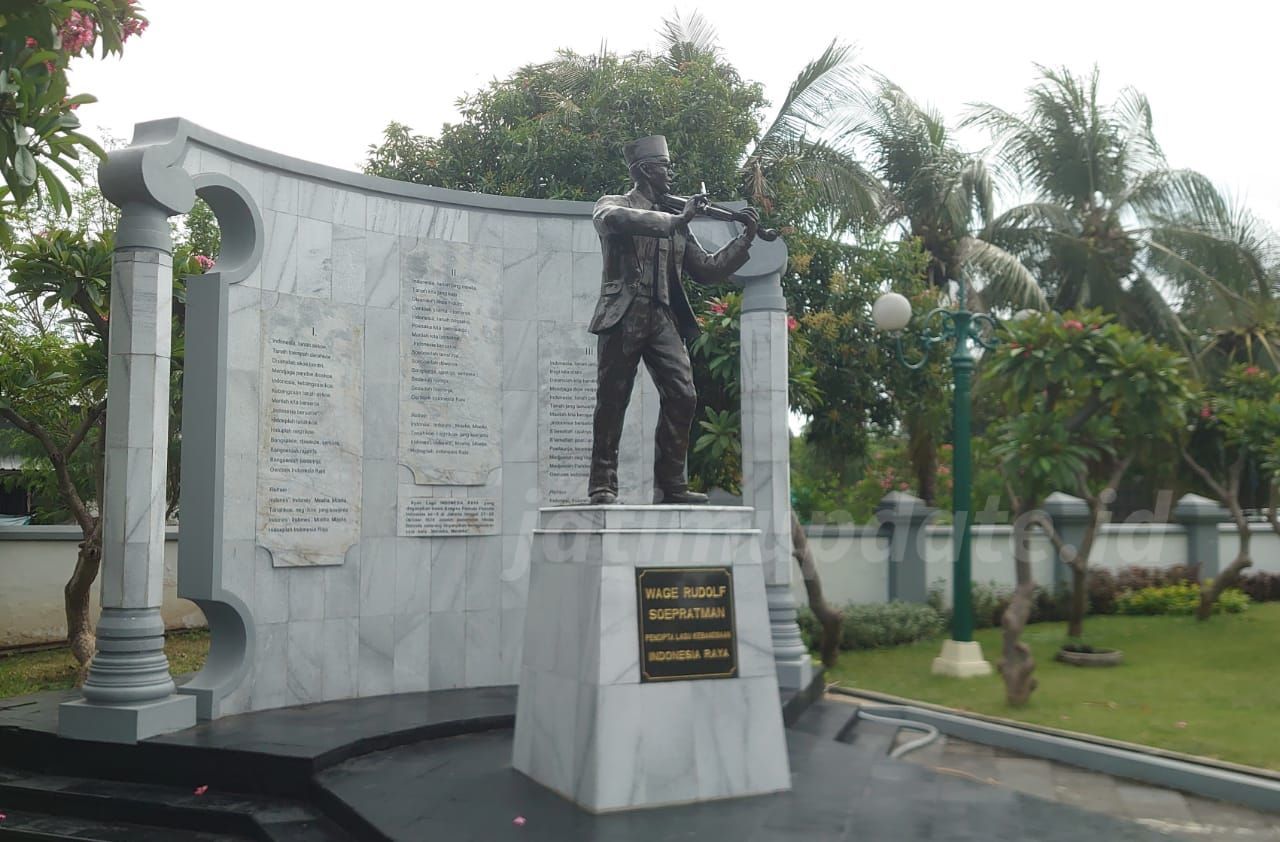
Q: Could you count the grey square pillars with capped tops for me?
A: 3